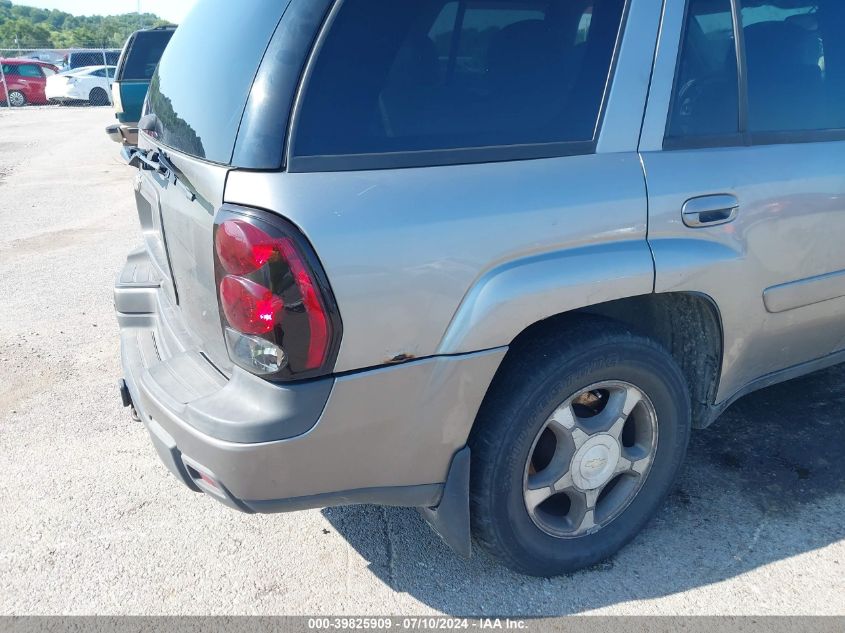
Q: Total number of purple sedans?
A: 0